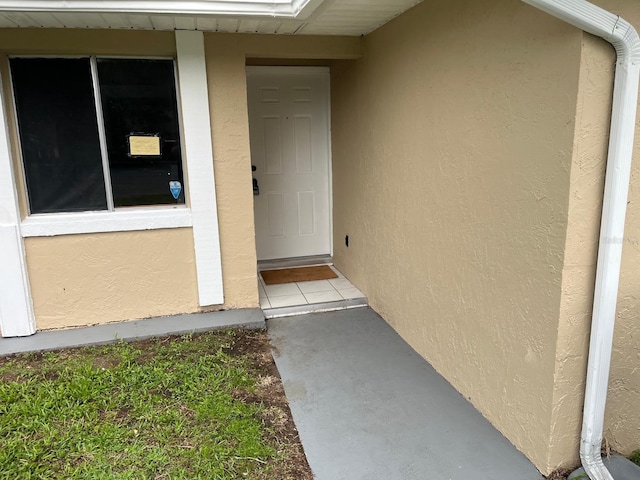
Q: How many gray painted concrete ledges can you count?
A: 1